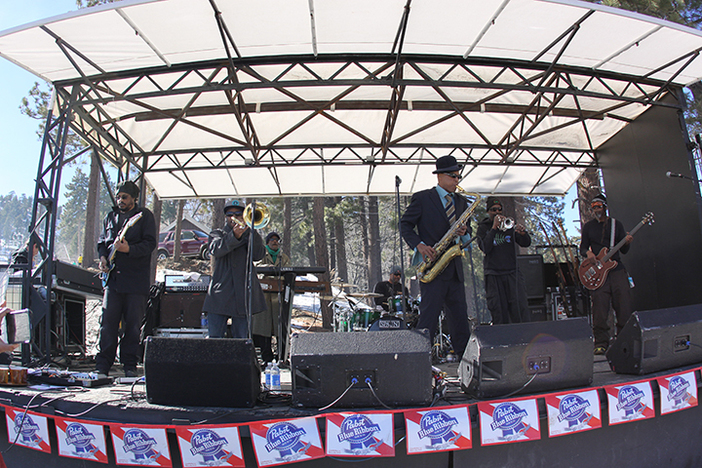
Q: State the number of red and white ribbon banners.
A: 11